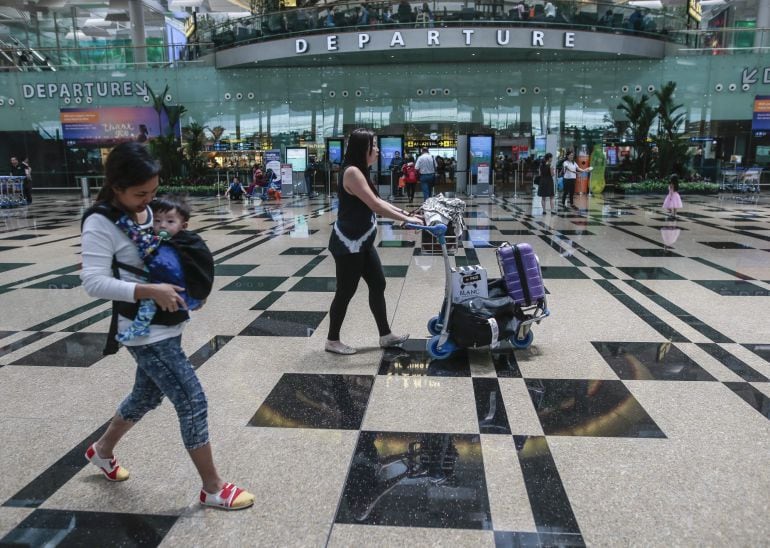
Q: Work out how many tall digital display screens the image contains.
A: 4